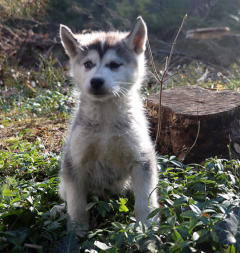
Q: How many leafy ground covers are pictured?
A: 1